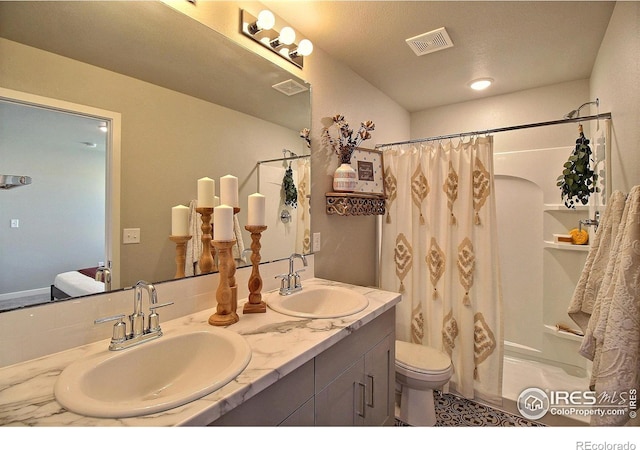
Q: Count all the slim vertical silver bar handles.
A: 2